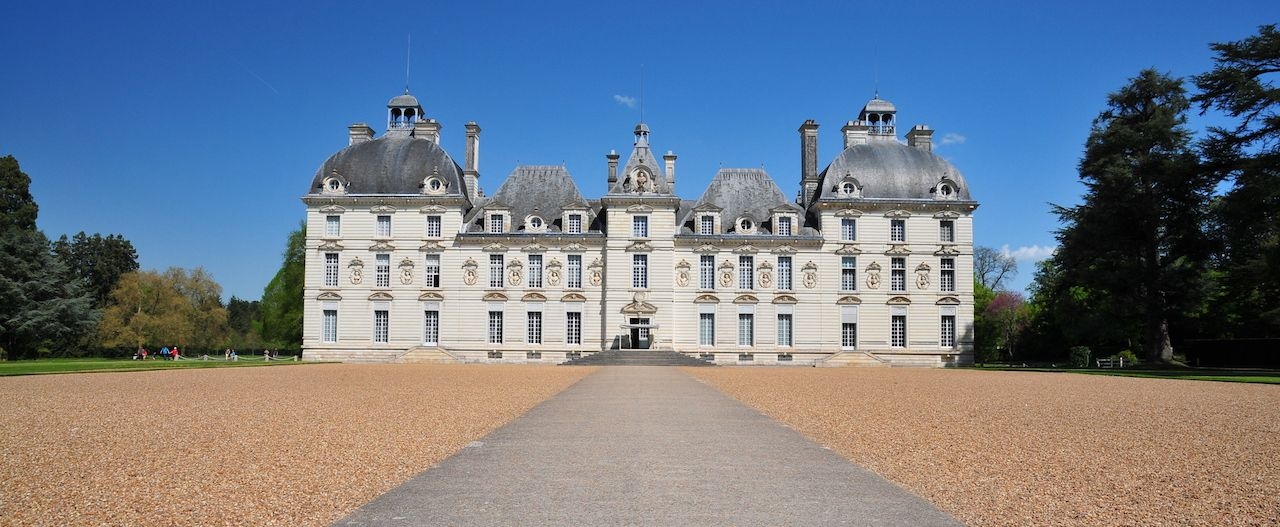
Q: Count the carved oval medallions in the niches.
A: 12